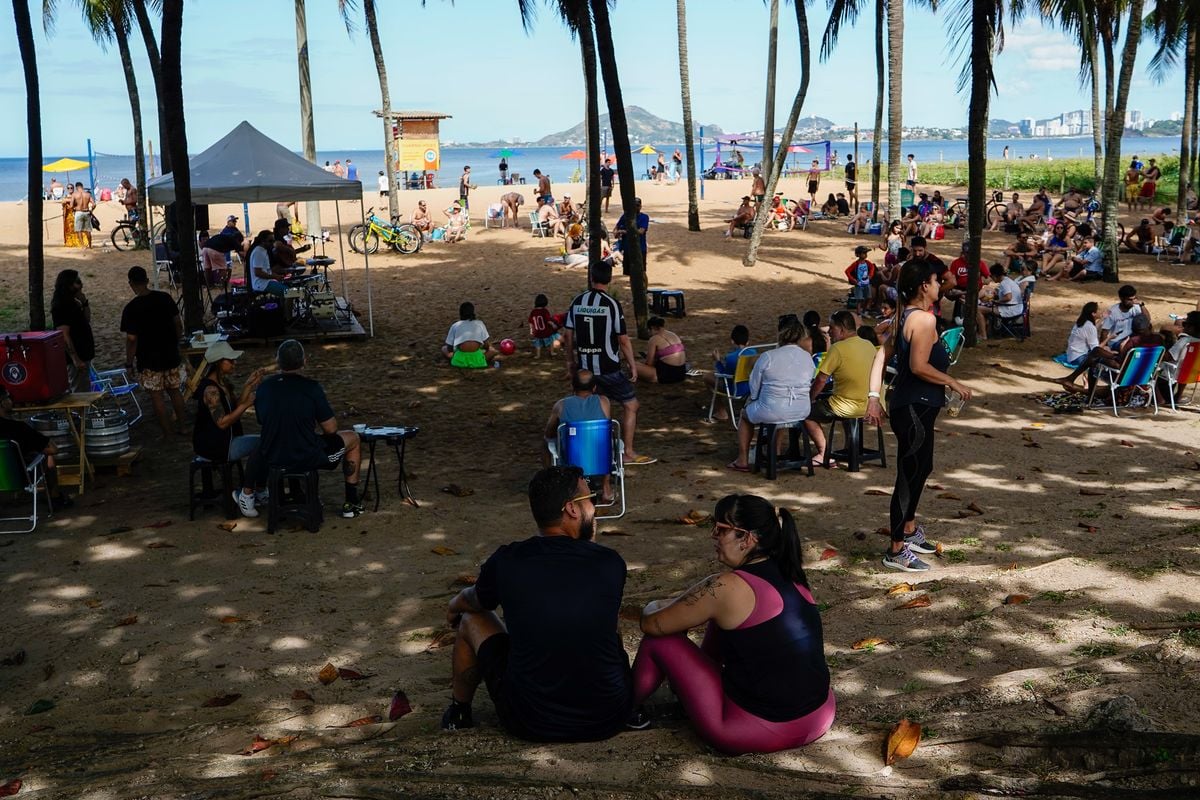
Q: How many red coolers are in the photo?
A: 1